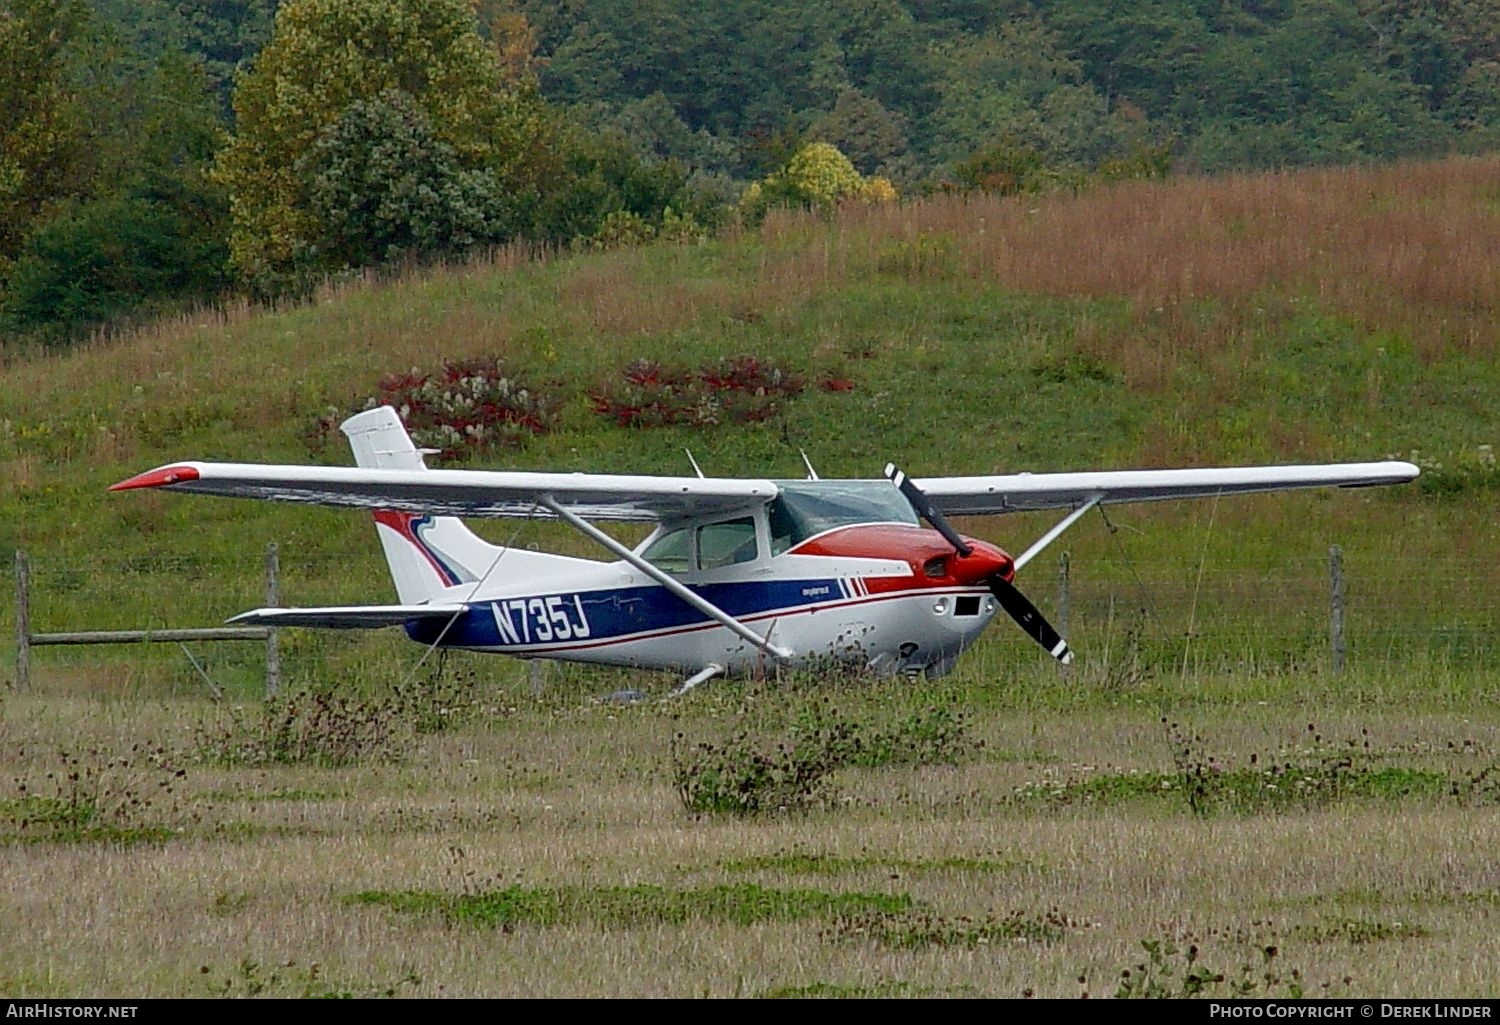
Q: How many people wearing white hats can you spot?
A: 0